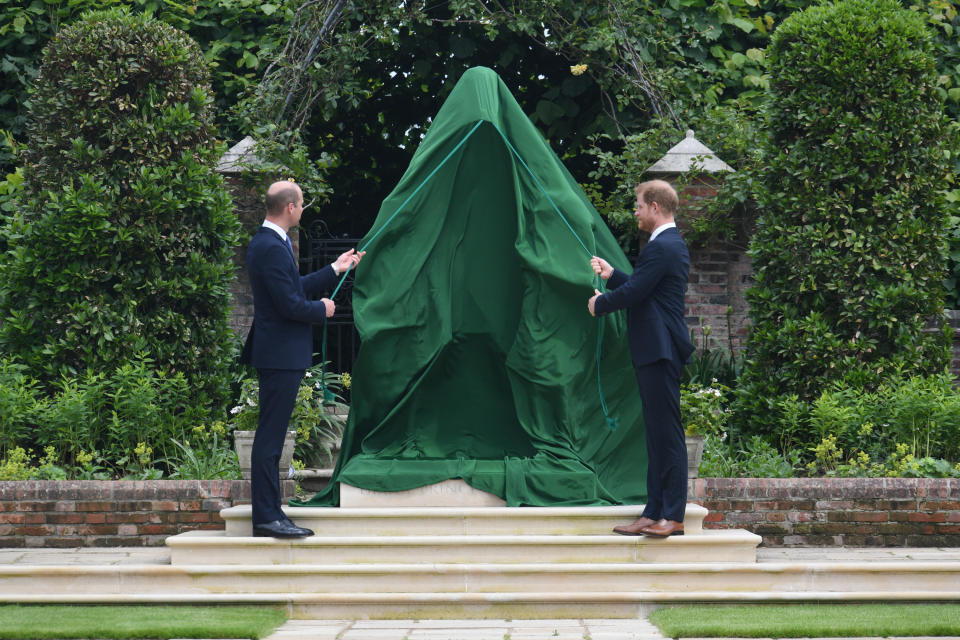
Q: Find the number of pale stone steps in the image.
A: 4